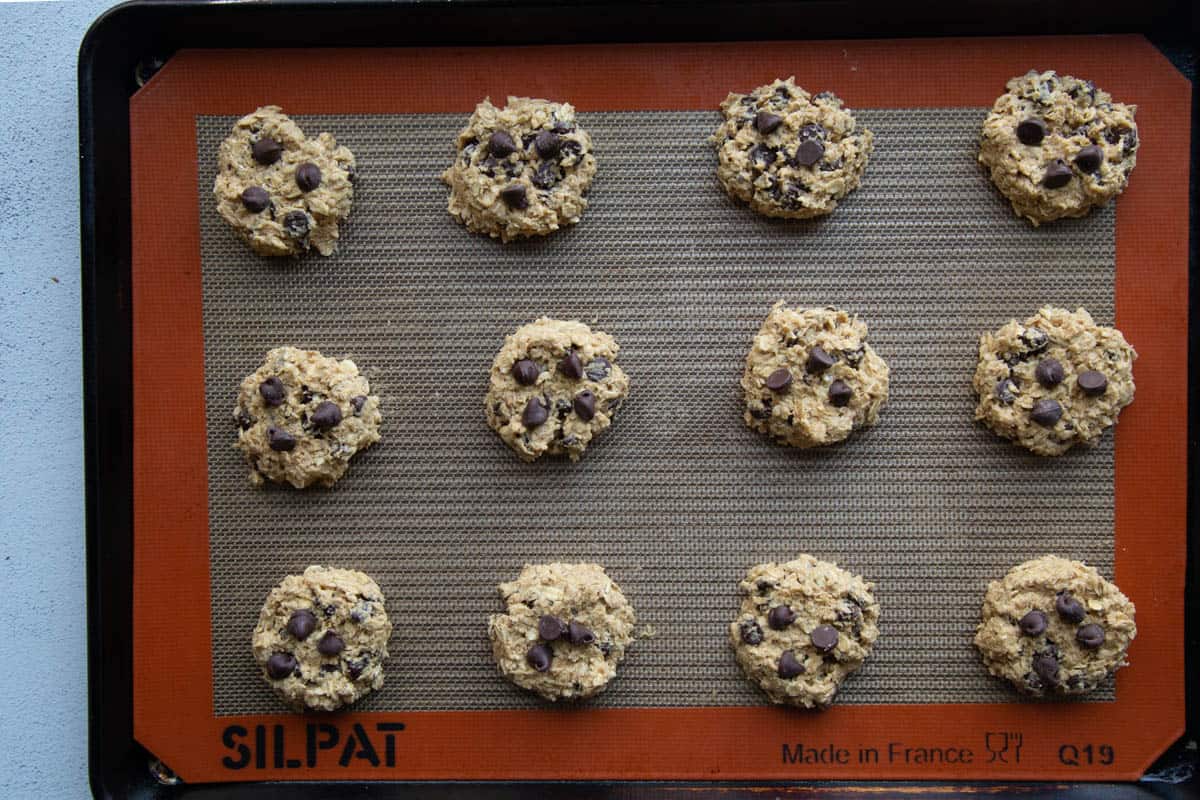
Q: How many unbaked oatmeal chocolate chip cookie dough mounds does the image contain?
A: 12